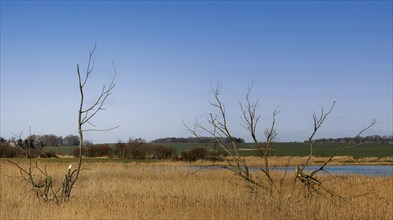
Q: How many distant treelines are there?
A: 3